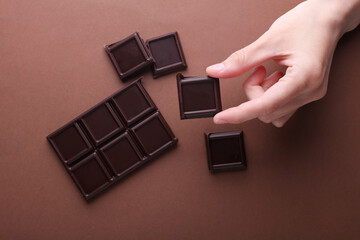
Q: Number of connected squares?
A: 6